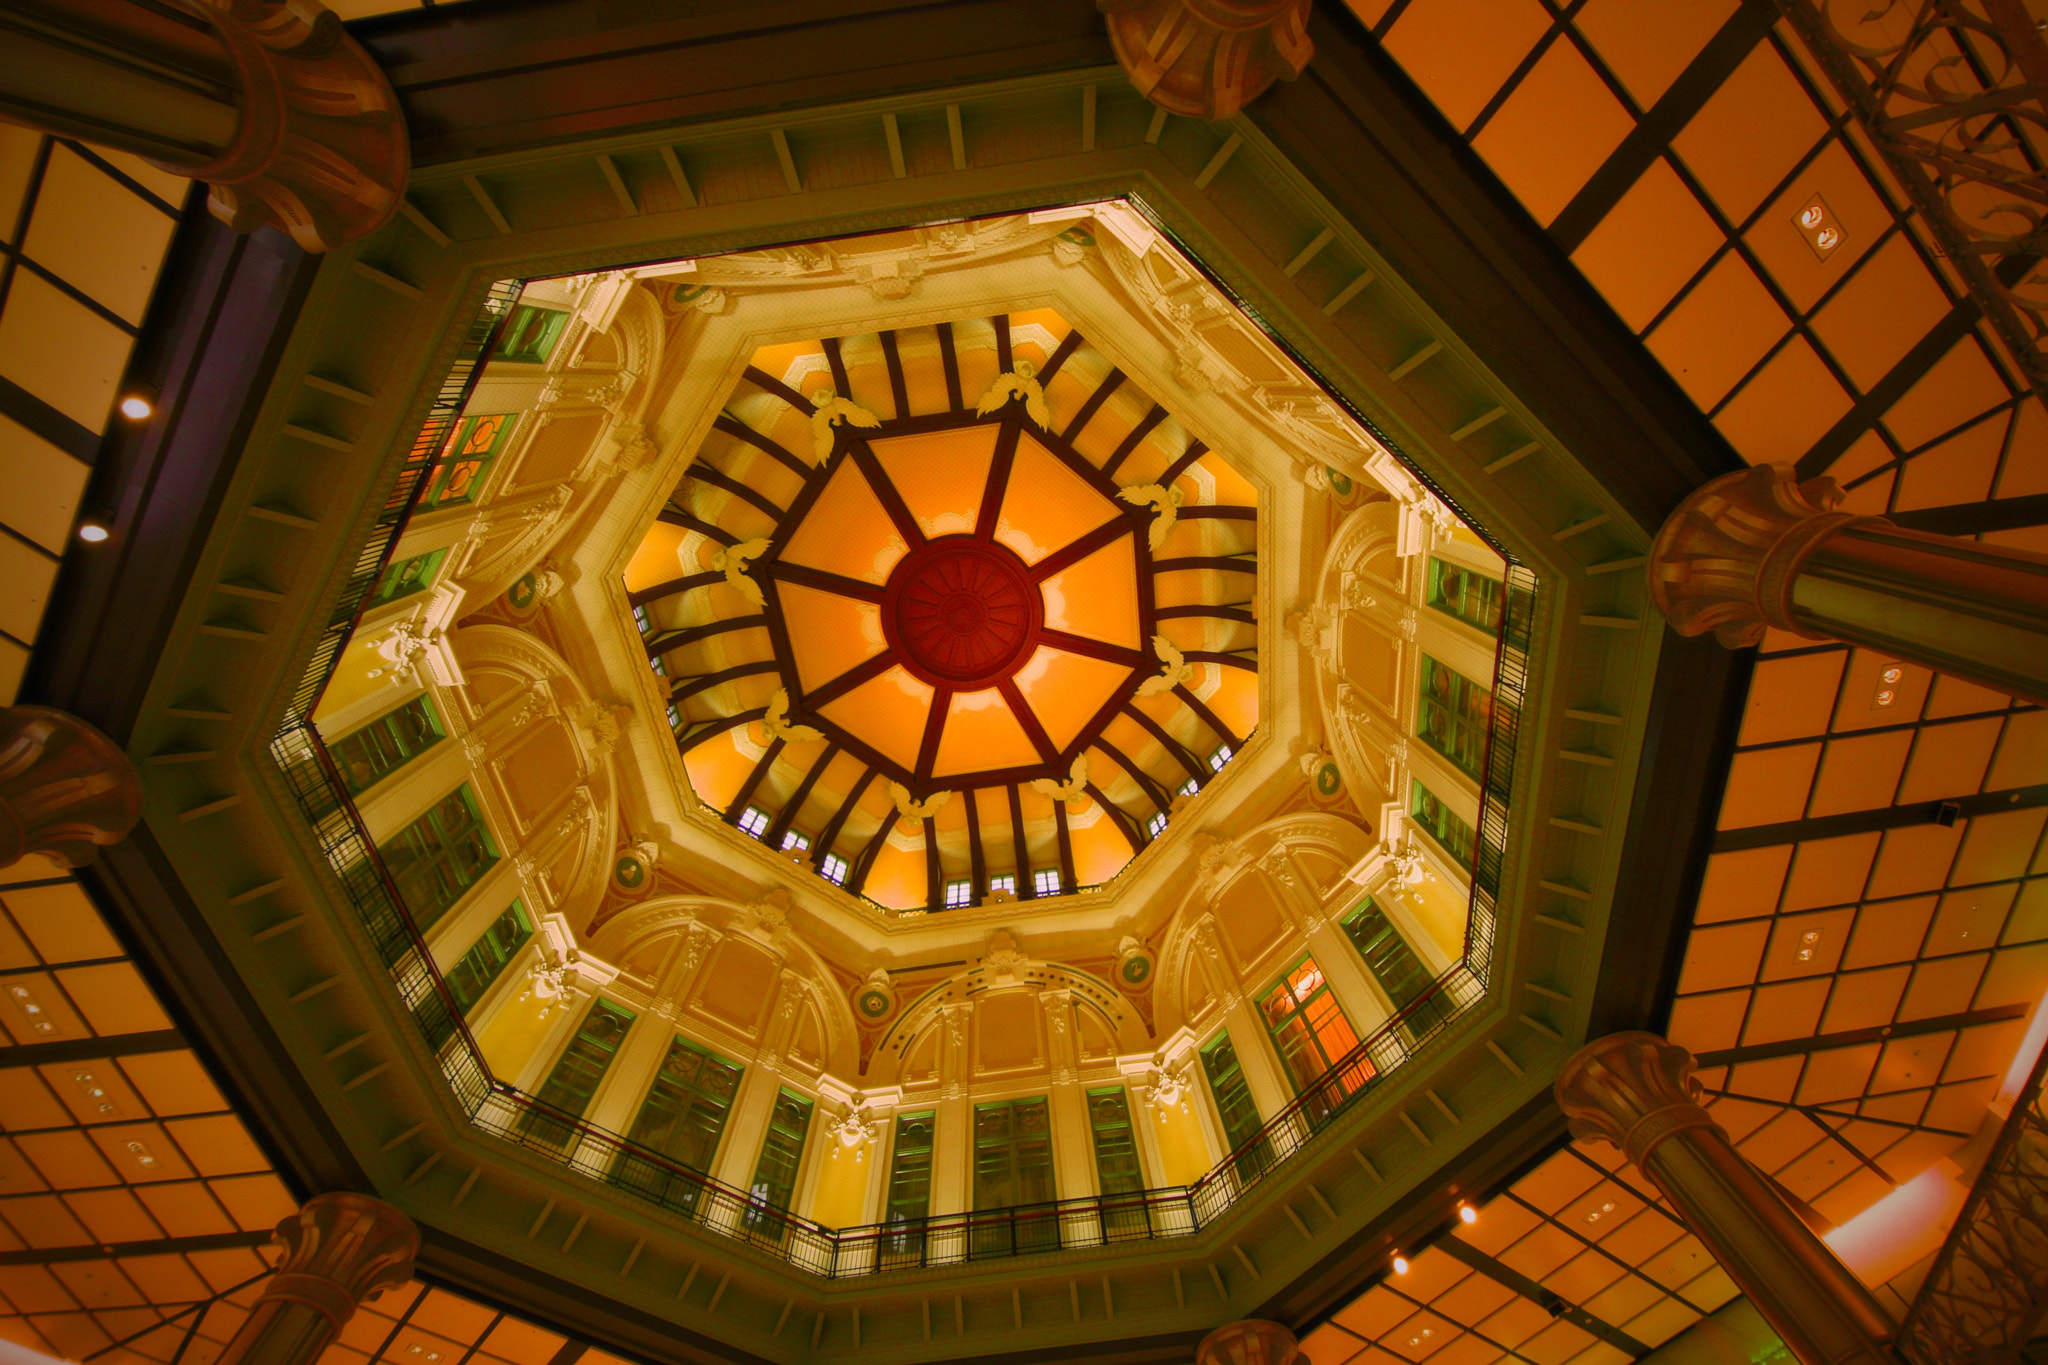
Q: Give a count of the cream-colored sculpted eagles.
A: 8